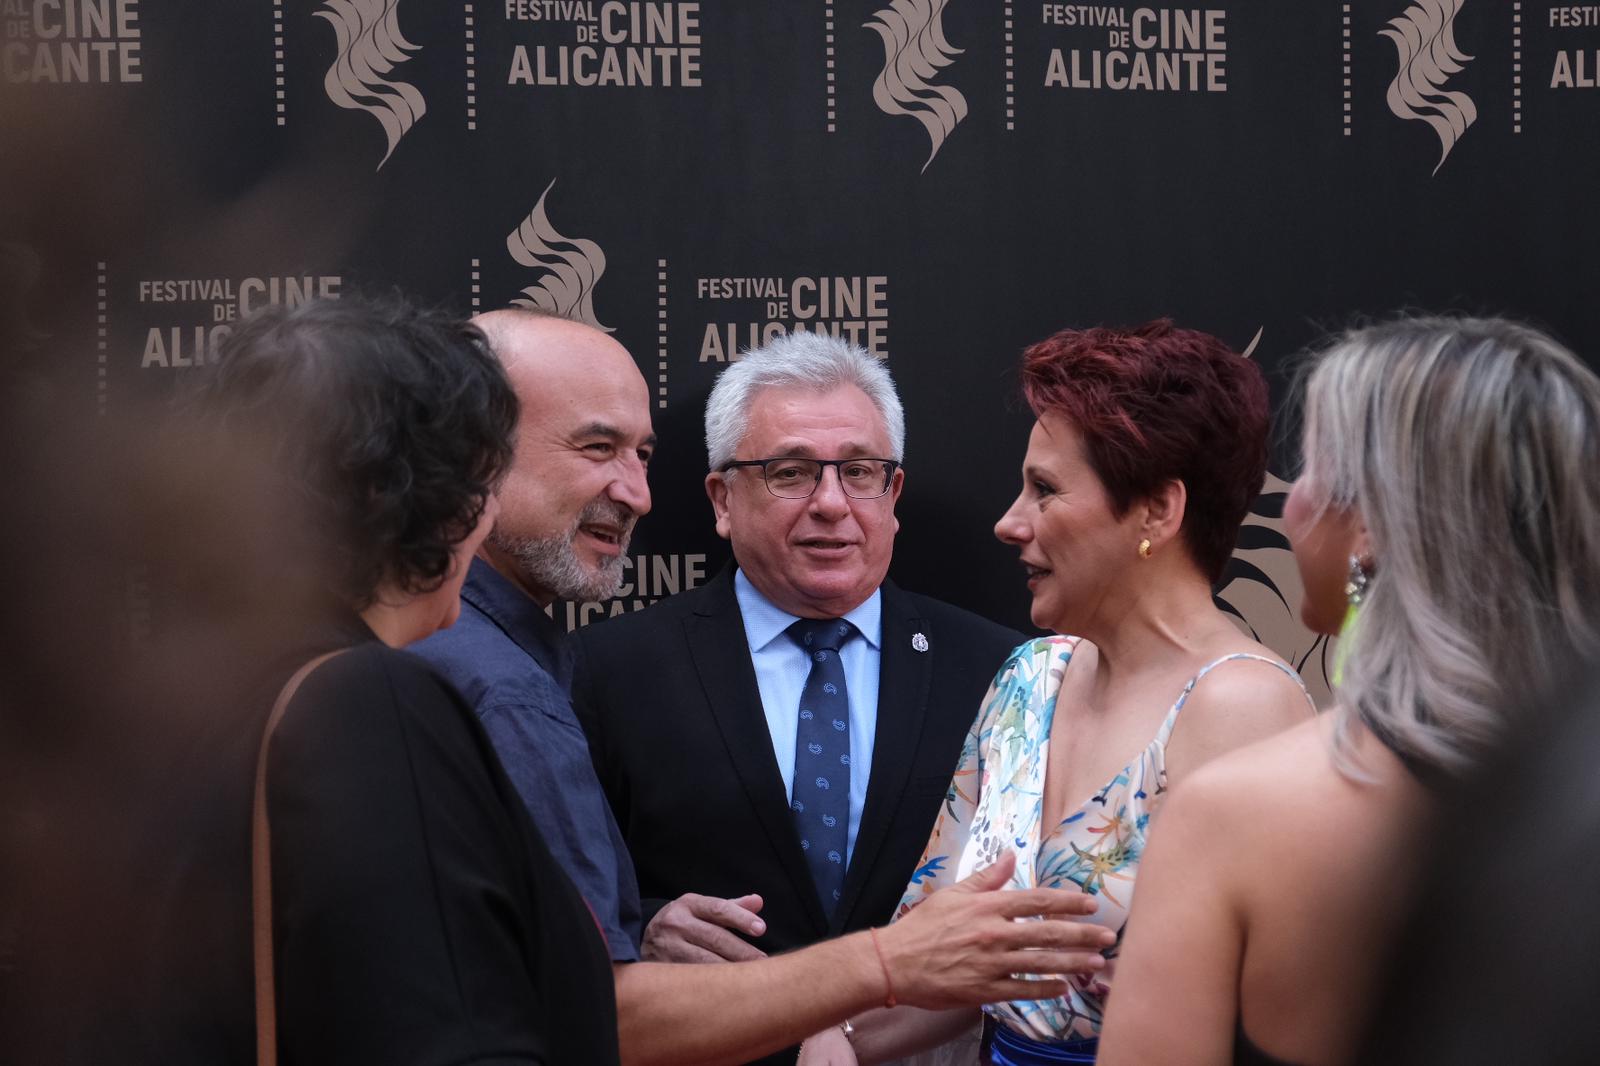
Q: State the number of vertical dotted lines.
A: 9